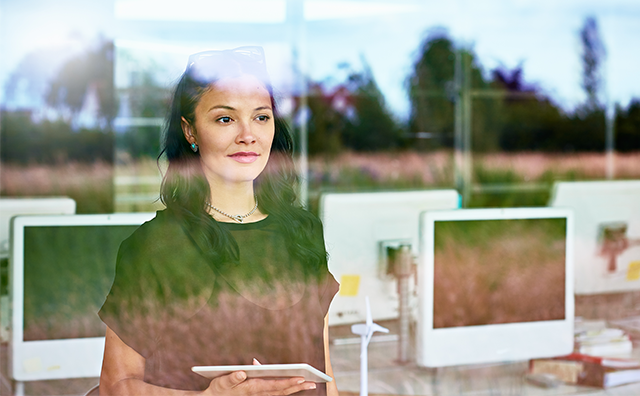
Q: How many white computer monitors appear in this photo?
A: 5